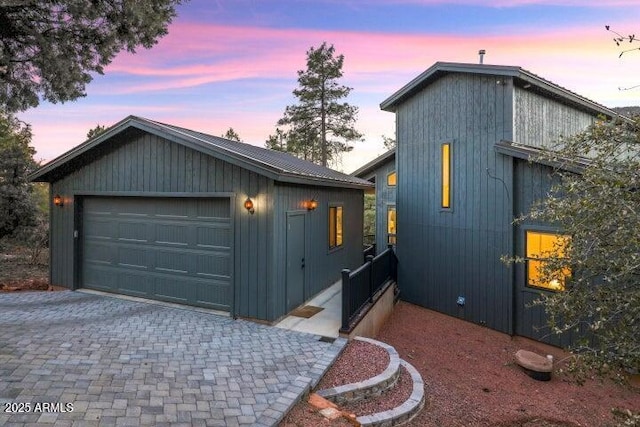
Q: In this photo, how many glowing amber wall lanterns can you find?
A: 3